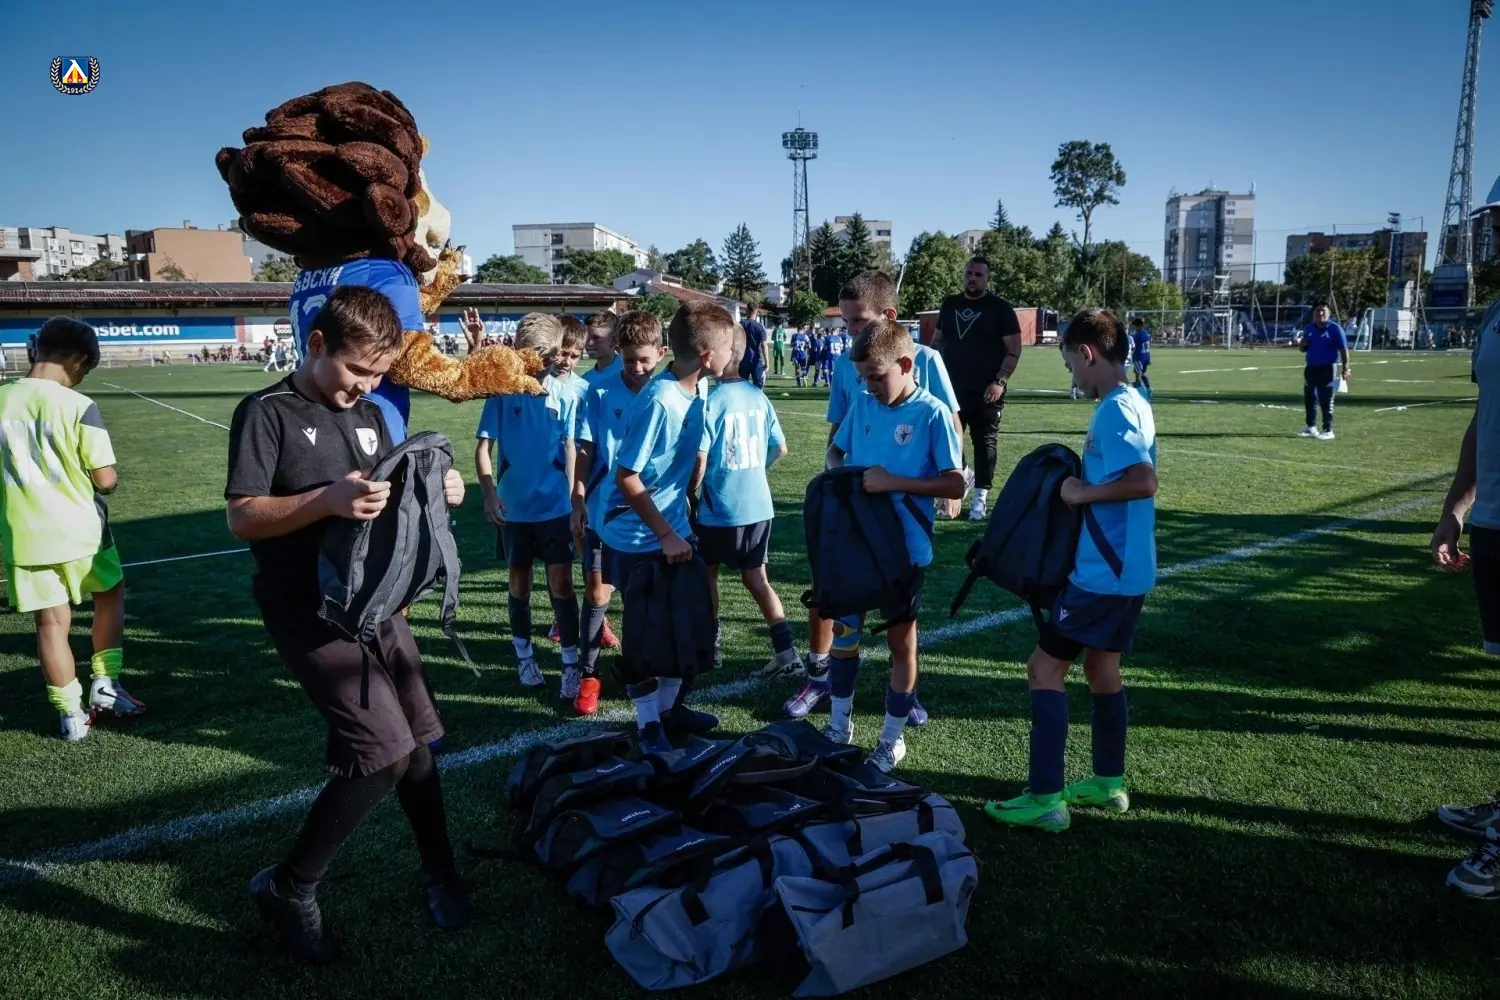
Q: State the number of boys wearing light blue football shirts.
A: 9